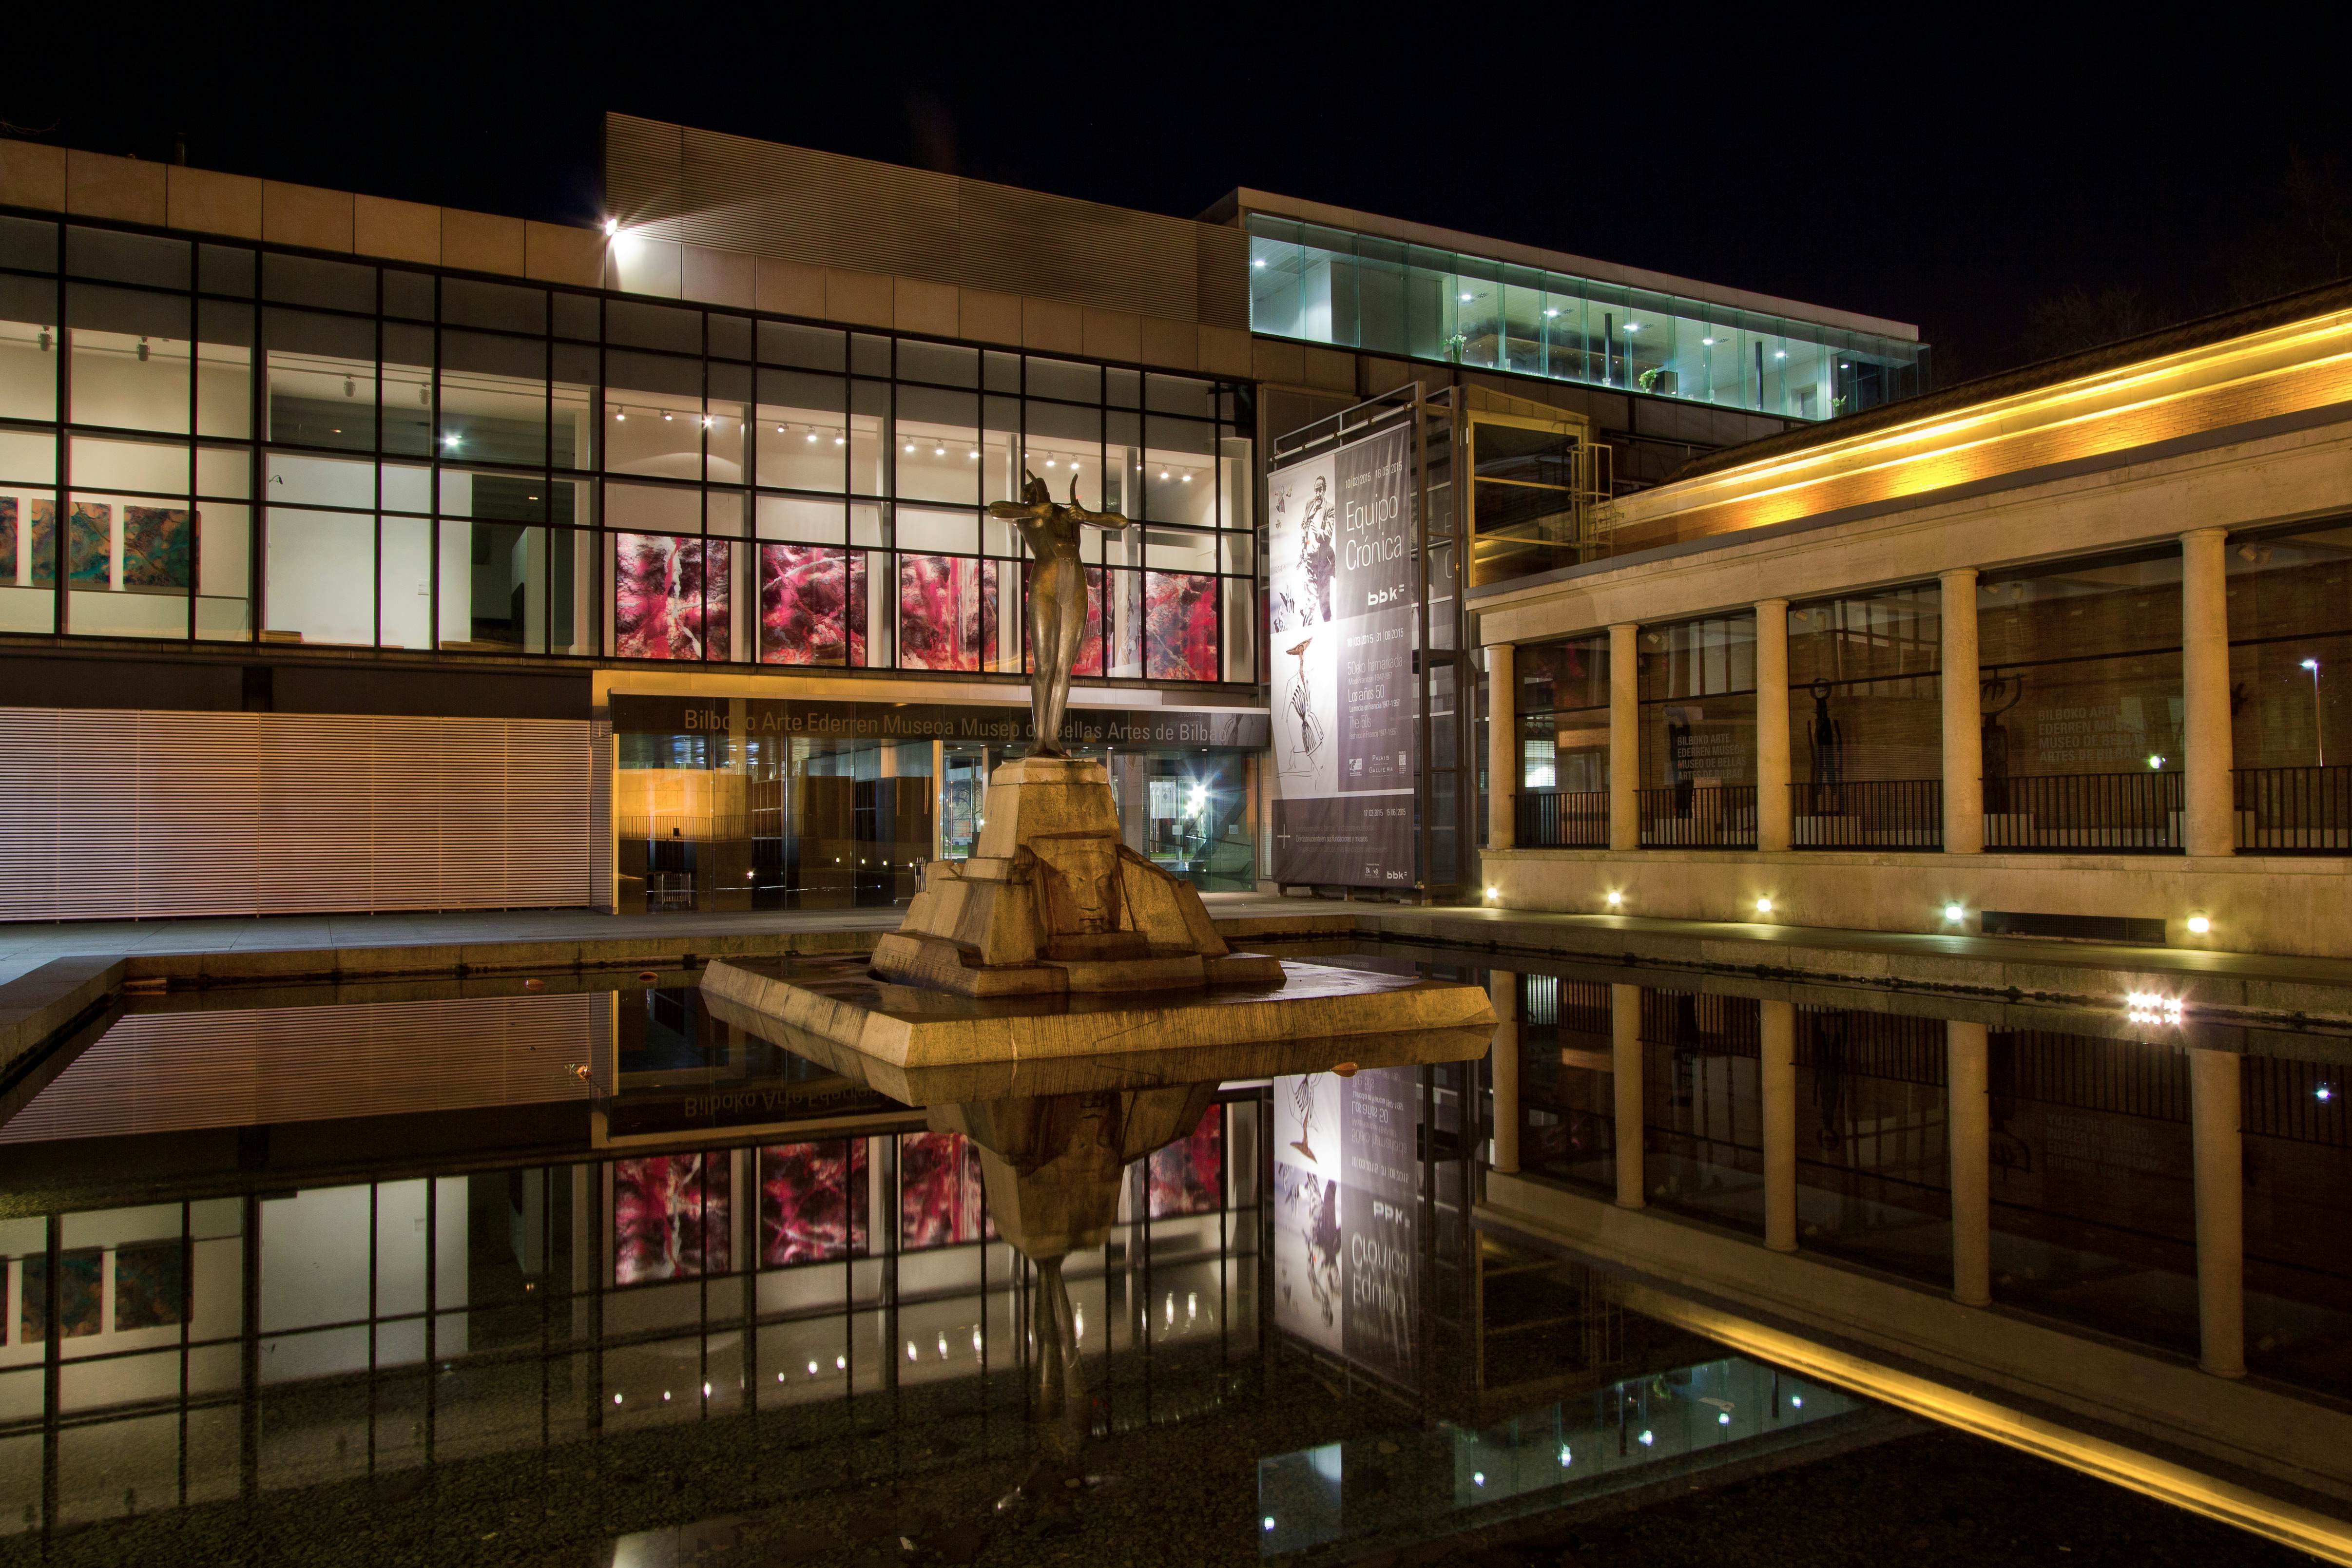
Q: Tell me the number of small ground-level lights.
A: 5